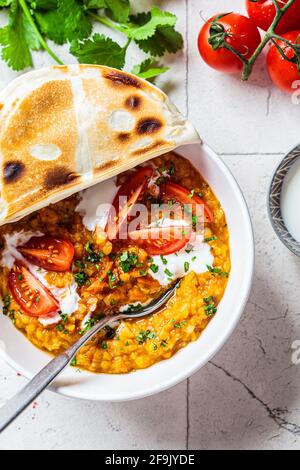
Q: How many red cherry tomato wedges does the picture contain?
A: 5